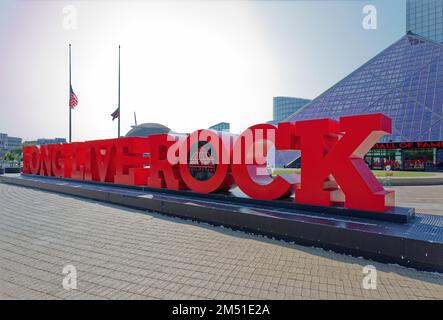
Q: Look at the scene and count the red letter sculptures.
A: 12